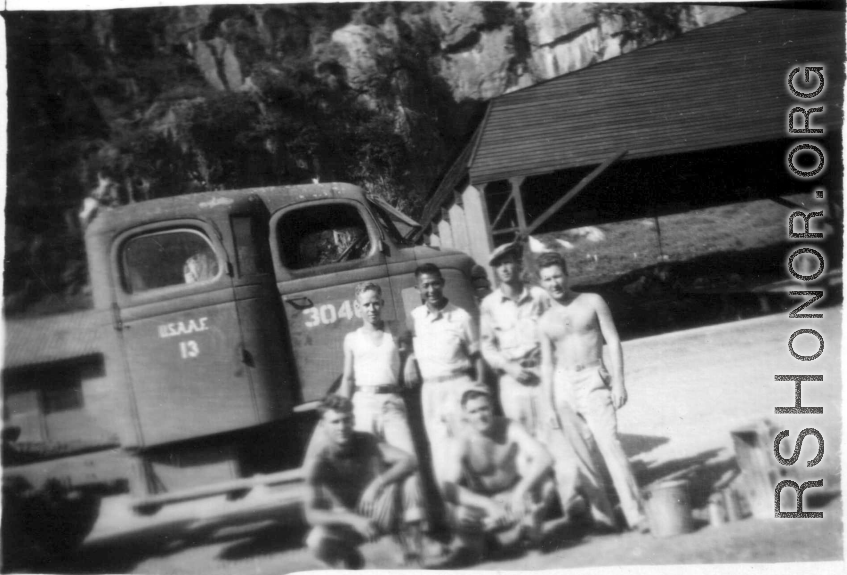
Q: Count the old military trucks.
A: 1